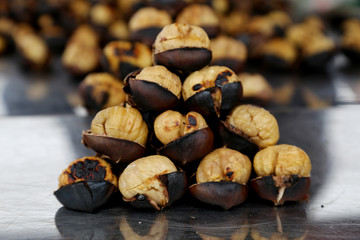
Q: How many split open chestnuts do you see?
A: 10